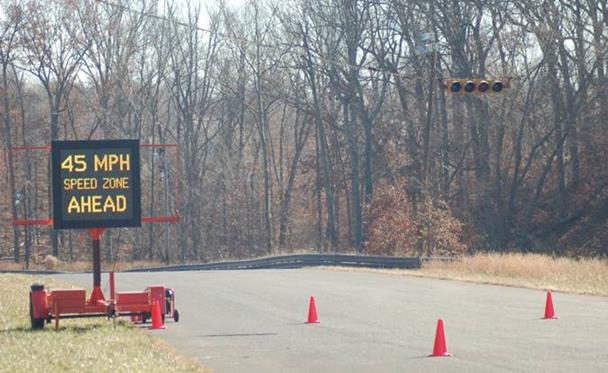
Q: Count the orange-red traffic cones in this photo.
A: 4